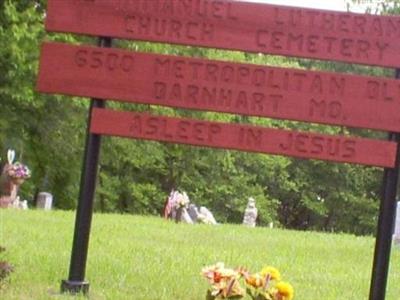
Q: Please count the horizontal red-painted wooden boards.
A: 3